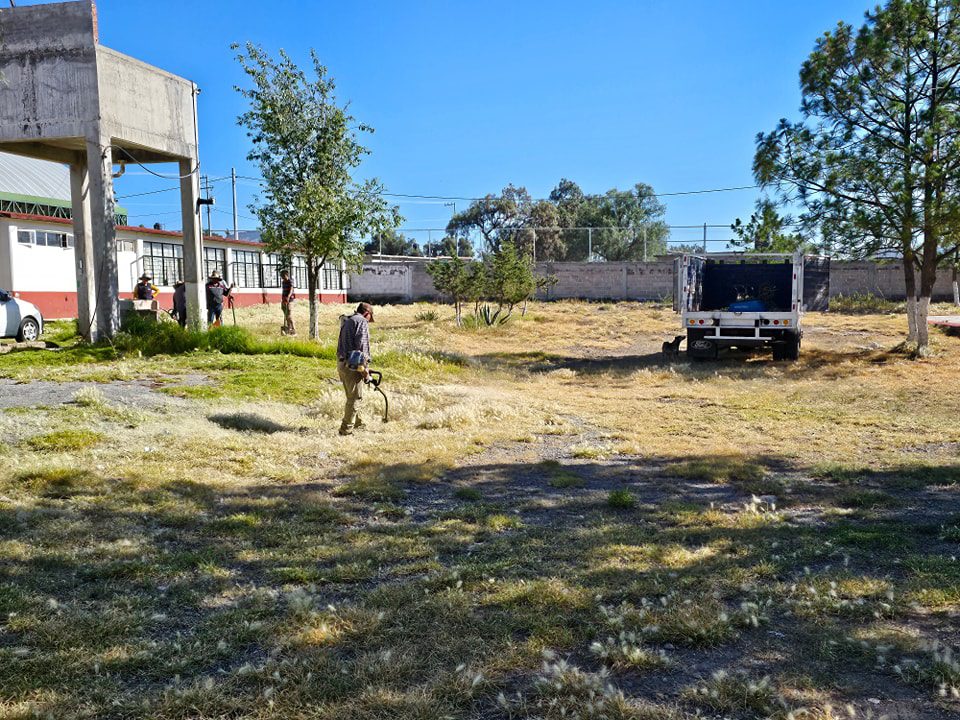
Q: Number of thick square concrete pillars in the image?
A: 3